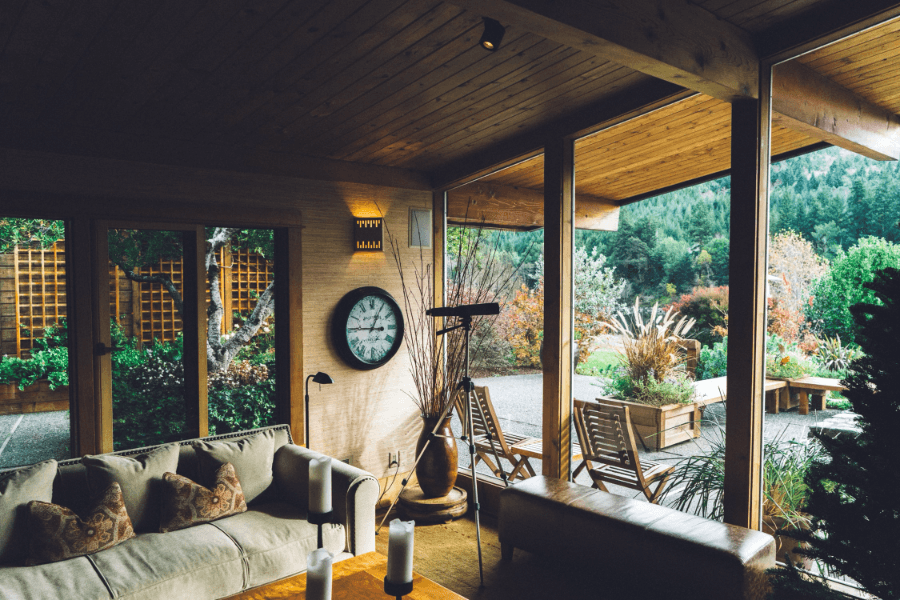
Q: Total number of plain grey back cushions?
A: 3